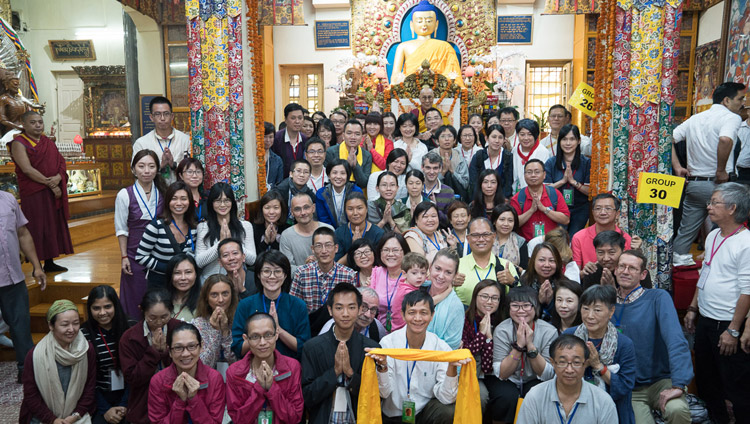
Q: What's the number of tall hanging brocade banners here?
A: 2